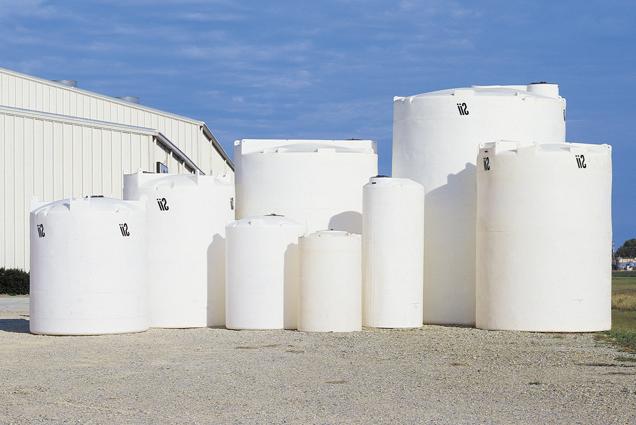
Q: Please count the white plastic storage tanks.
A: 8